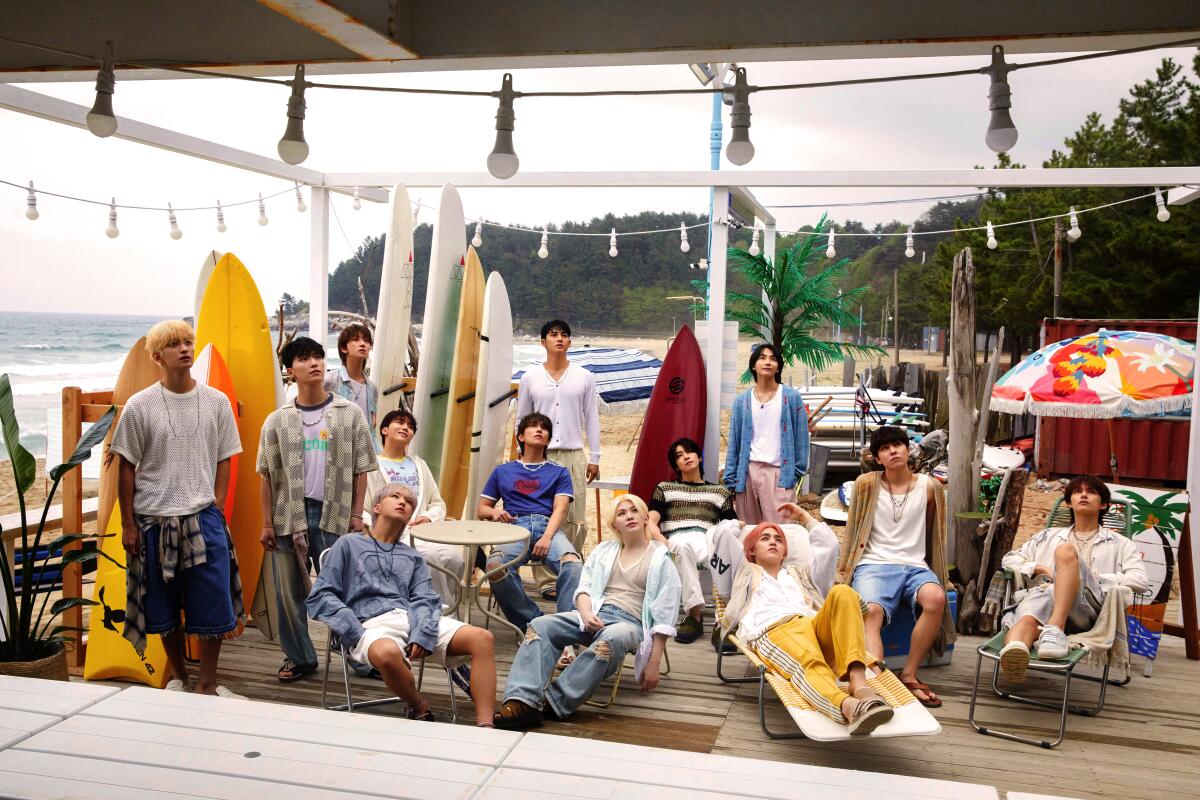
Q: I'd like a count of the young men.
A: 13